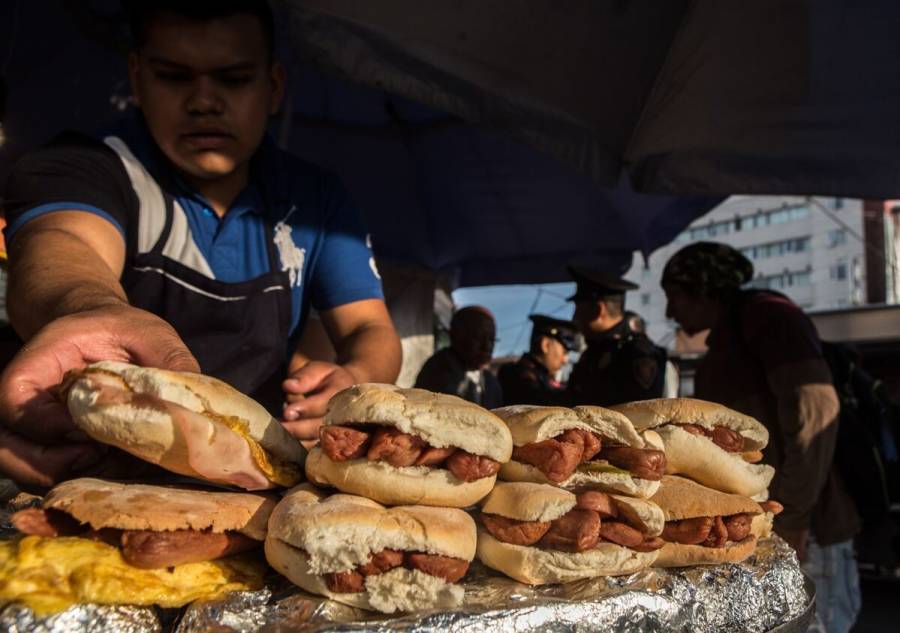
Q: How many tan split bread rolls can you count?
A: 8